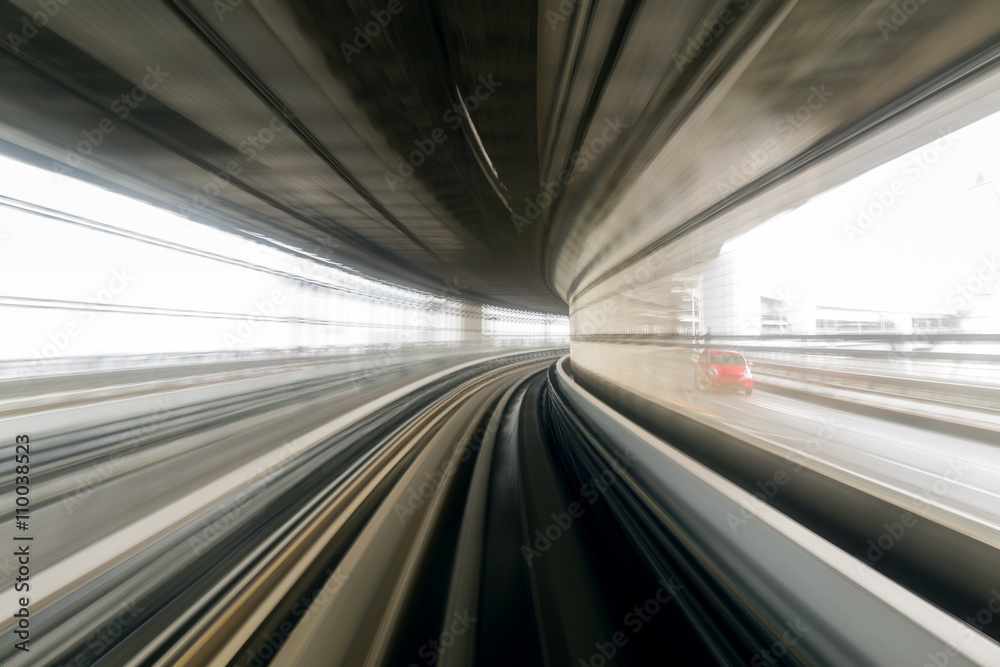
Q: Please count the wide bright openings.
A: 2